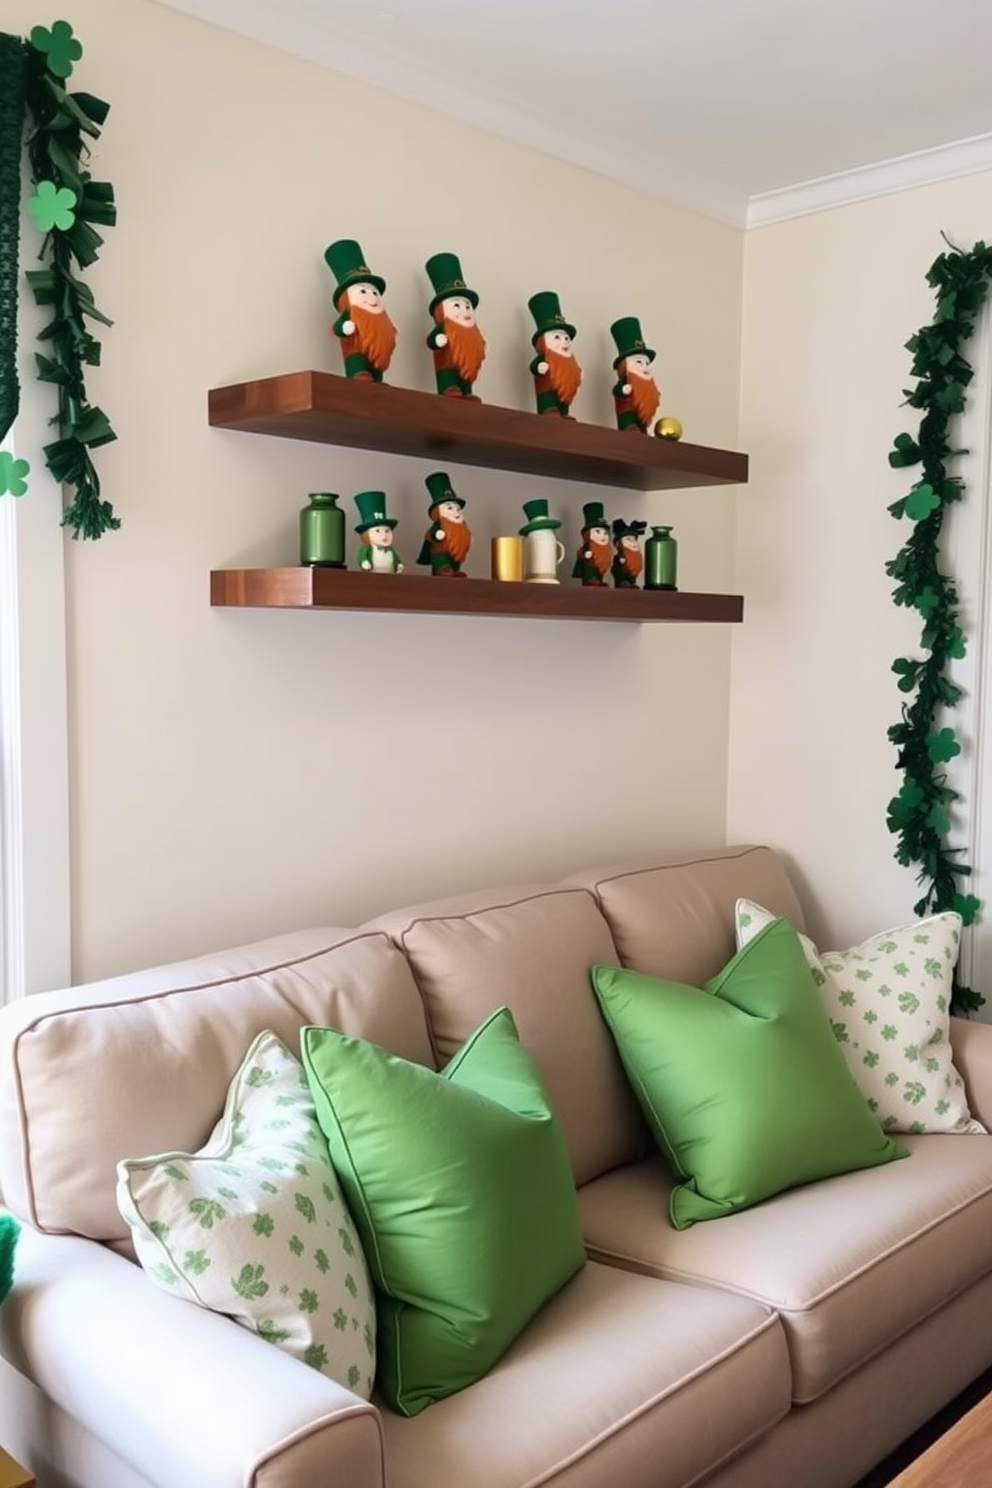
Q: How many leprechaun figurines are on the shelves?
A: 8